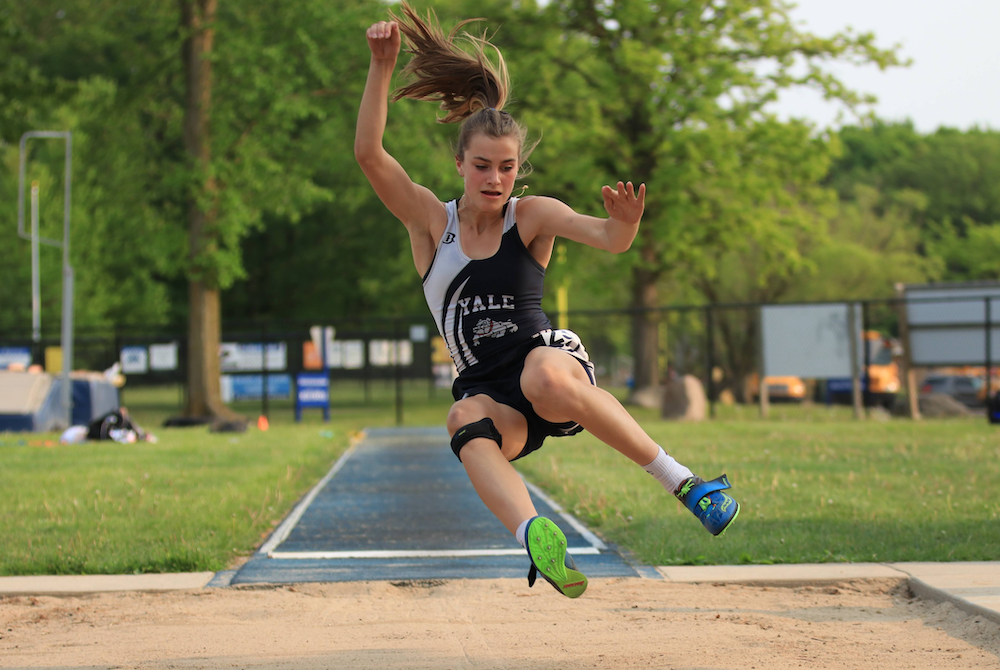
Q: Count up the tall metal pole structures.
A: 2